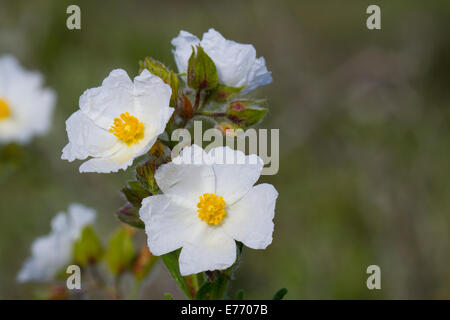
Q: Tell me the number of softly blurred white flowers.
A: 2